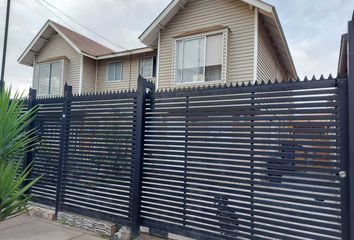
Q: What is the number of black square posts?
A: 4